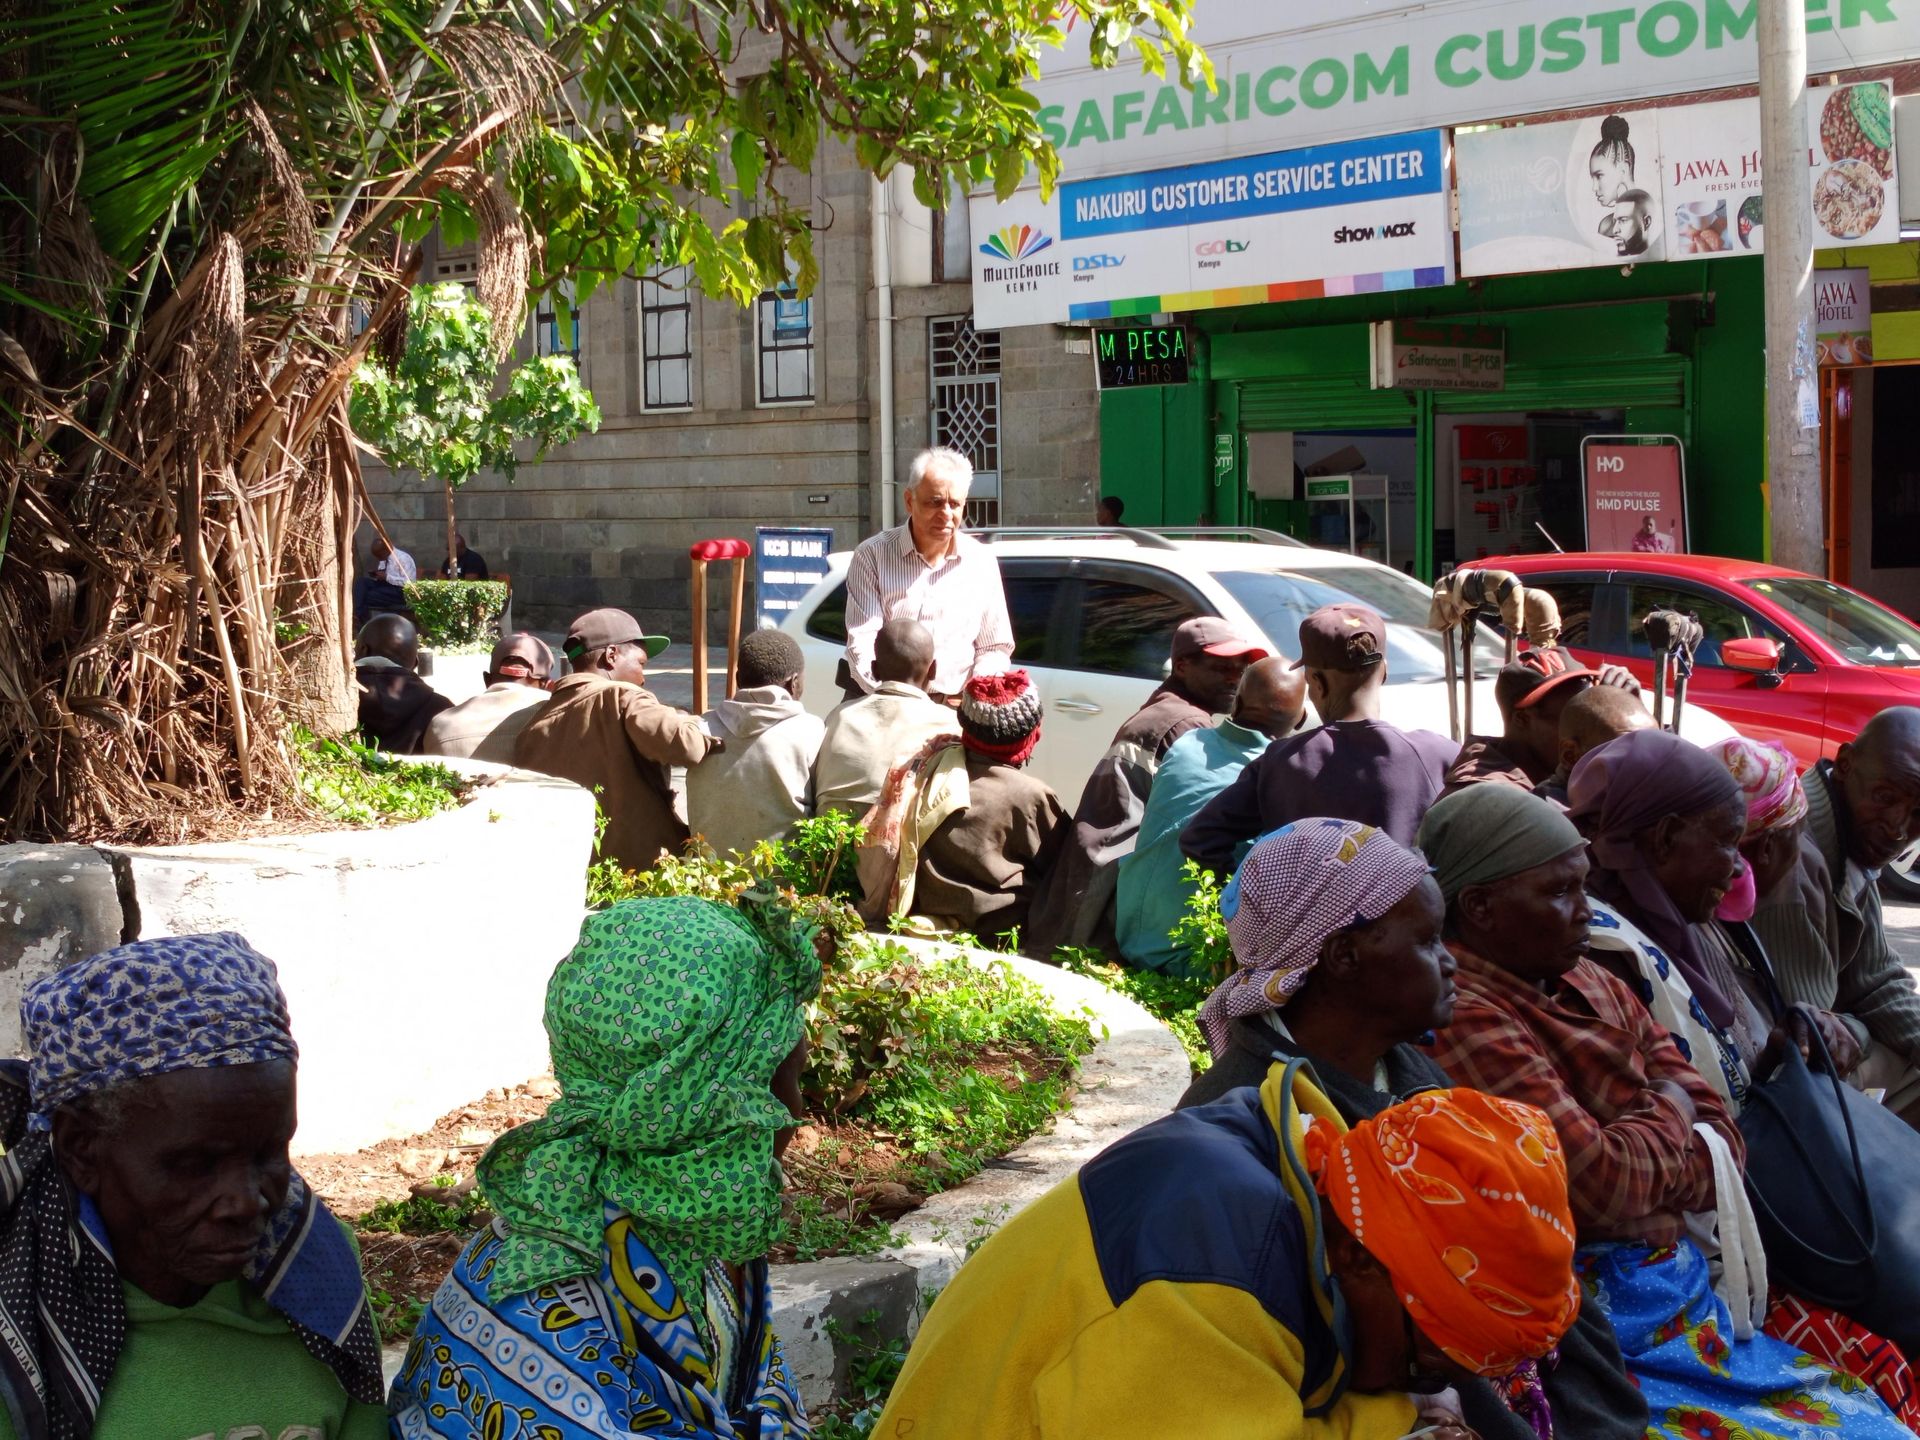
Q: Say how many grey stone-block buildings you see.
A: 1